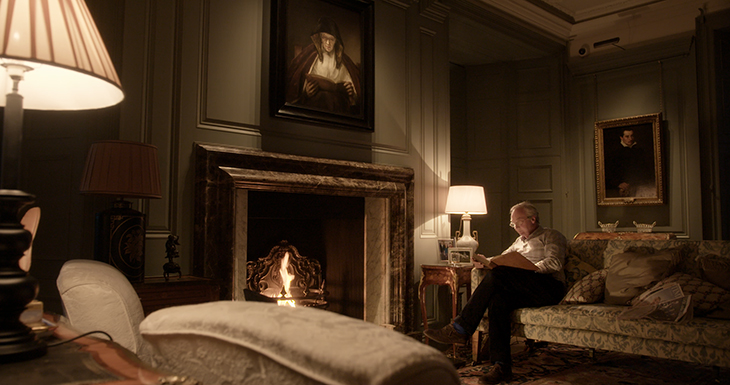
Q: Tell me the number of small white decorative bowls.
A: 2